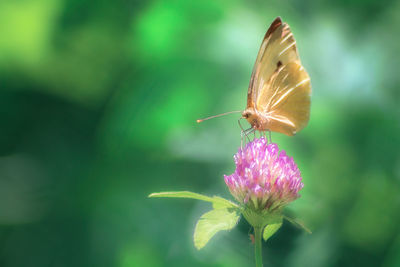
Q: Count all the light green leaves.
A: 3